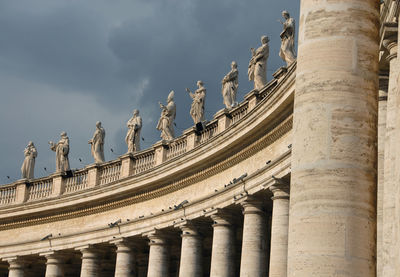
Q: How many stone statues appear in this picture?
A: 9